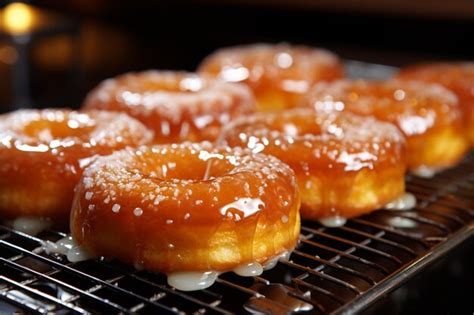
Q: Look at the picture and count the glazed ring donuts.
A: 7